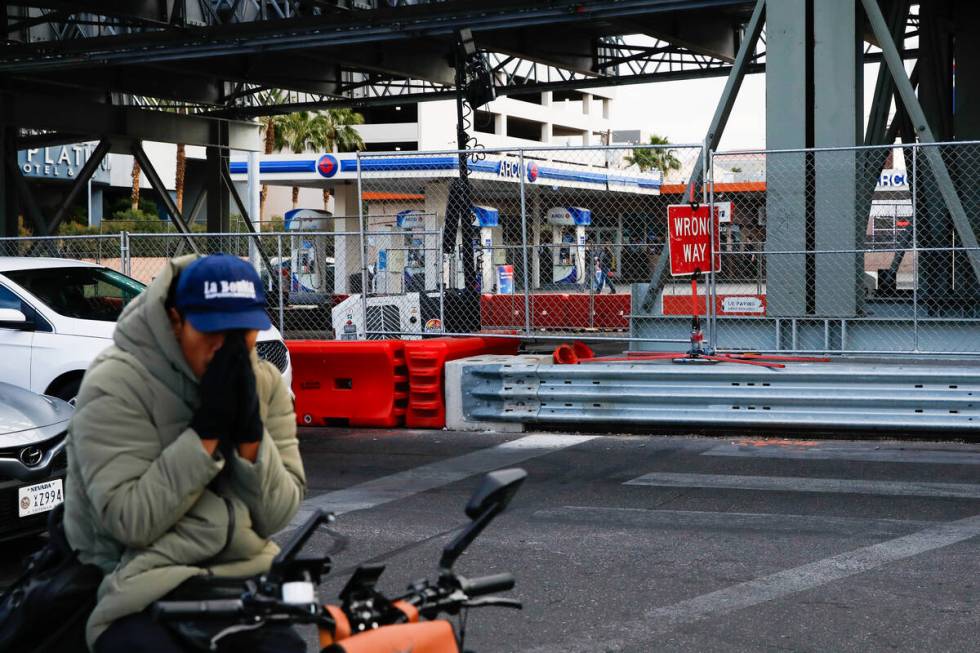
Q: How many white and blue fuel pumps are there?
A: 4